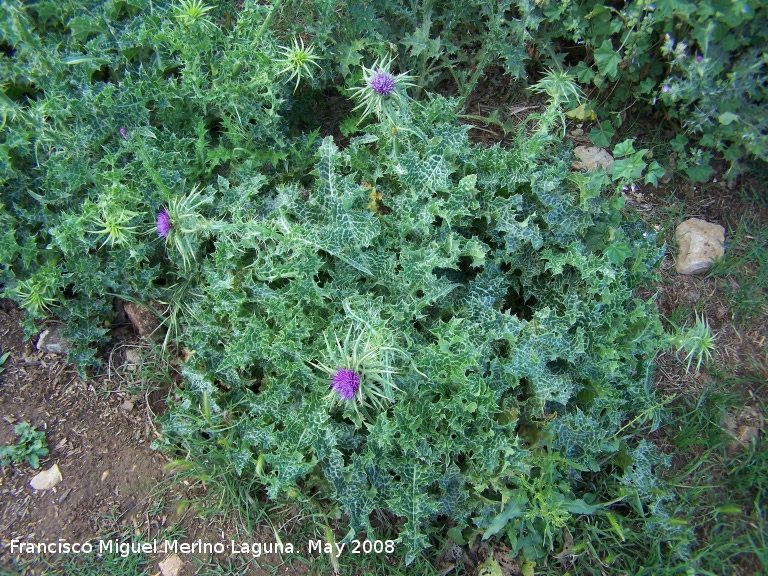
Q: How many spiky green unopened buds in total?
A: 6